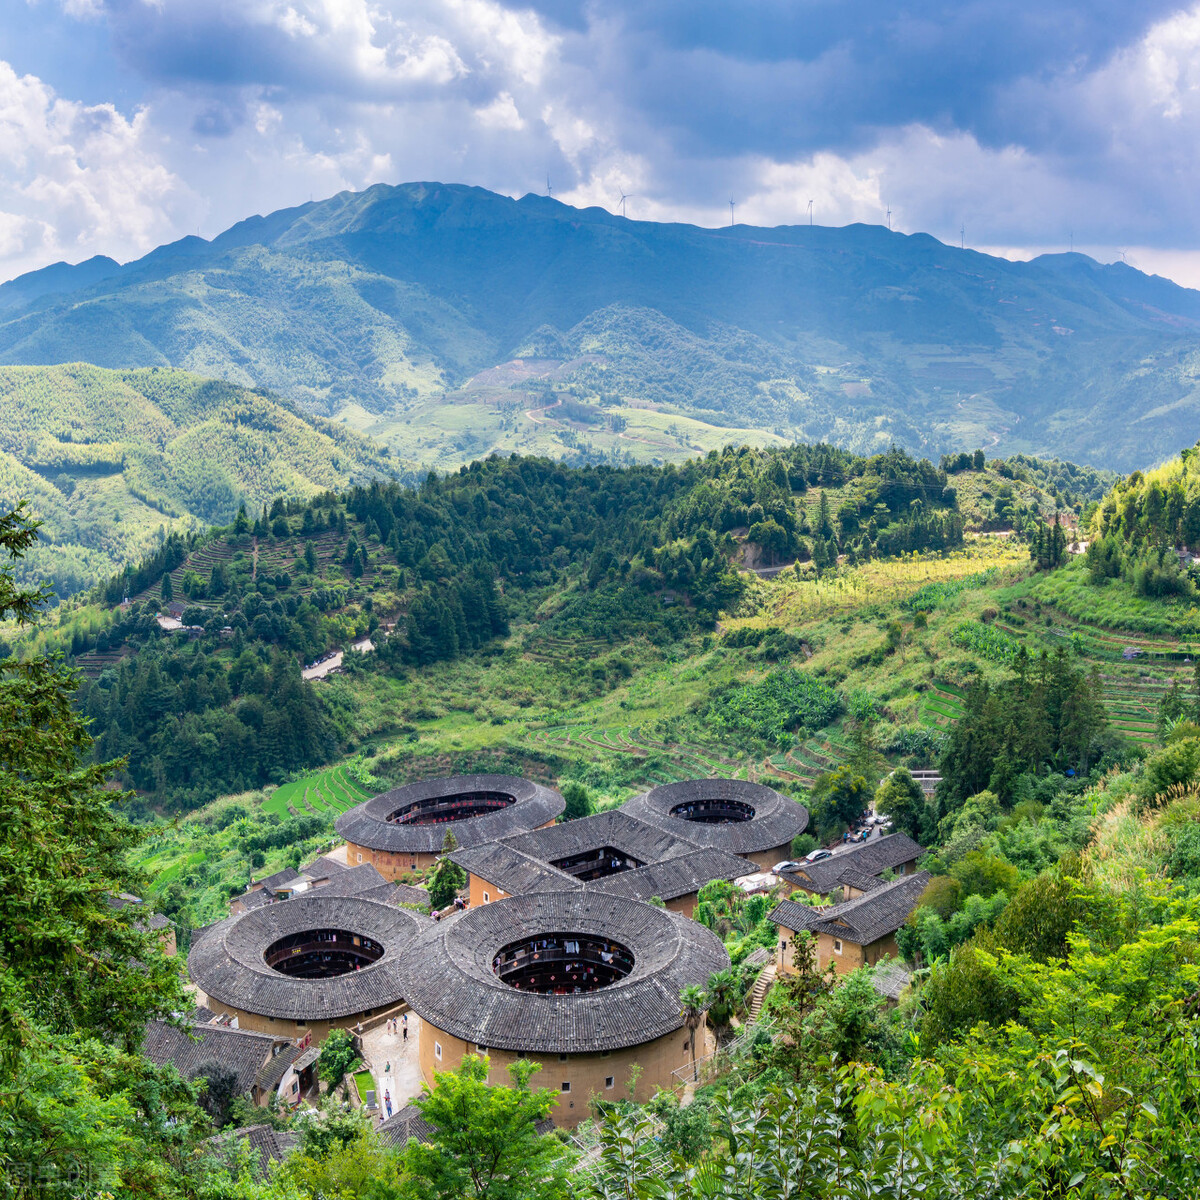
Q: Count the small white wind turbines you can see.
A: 8